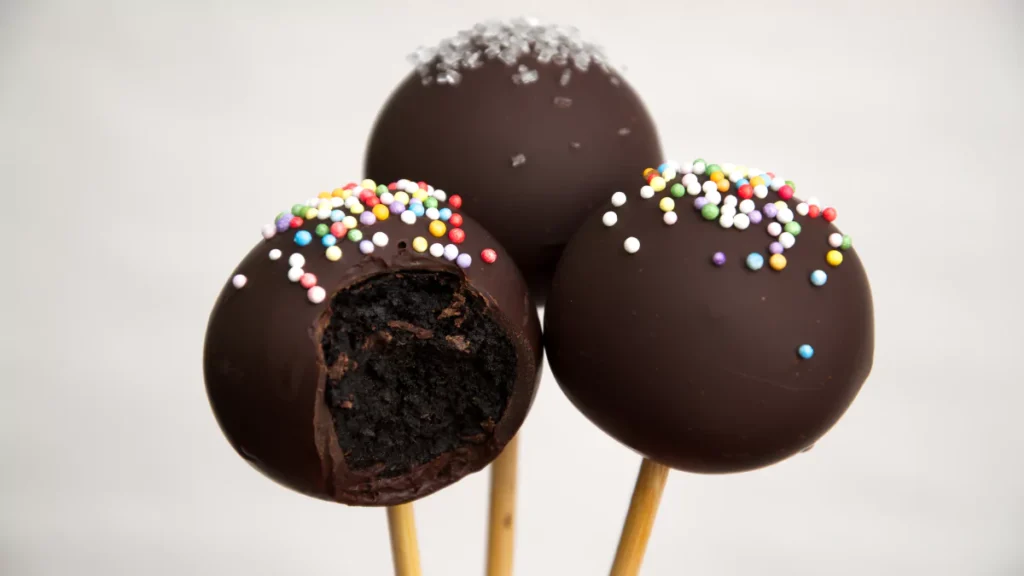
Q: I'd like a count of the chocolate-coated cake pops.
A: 3